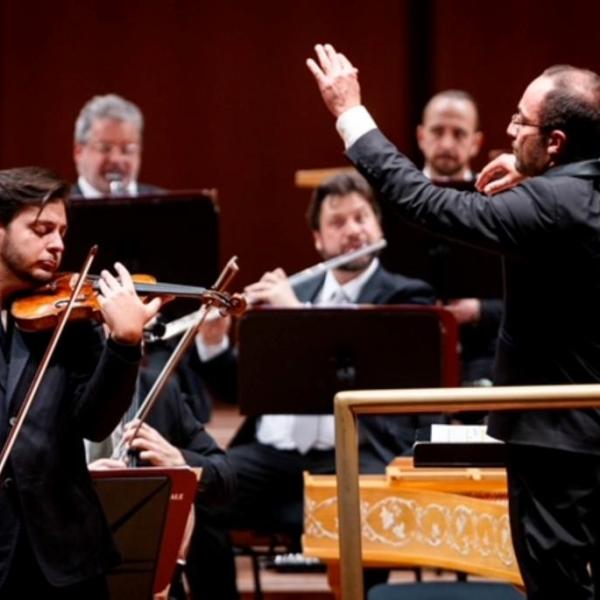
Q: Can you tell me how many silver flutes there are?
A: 1